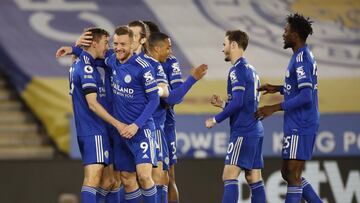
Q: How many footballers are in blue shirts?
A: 7